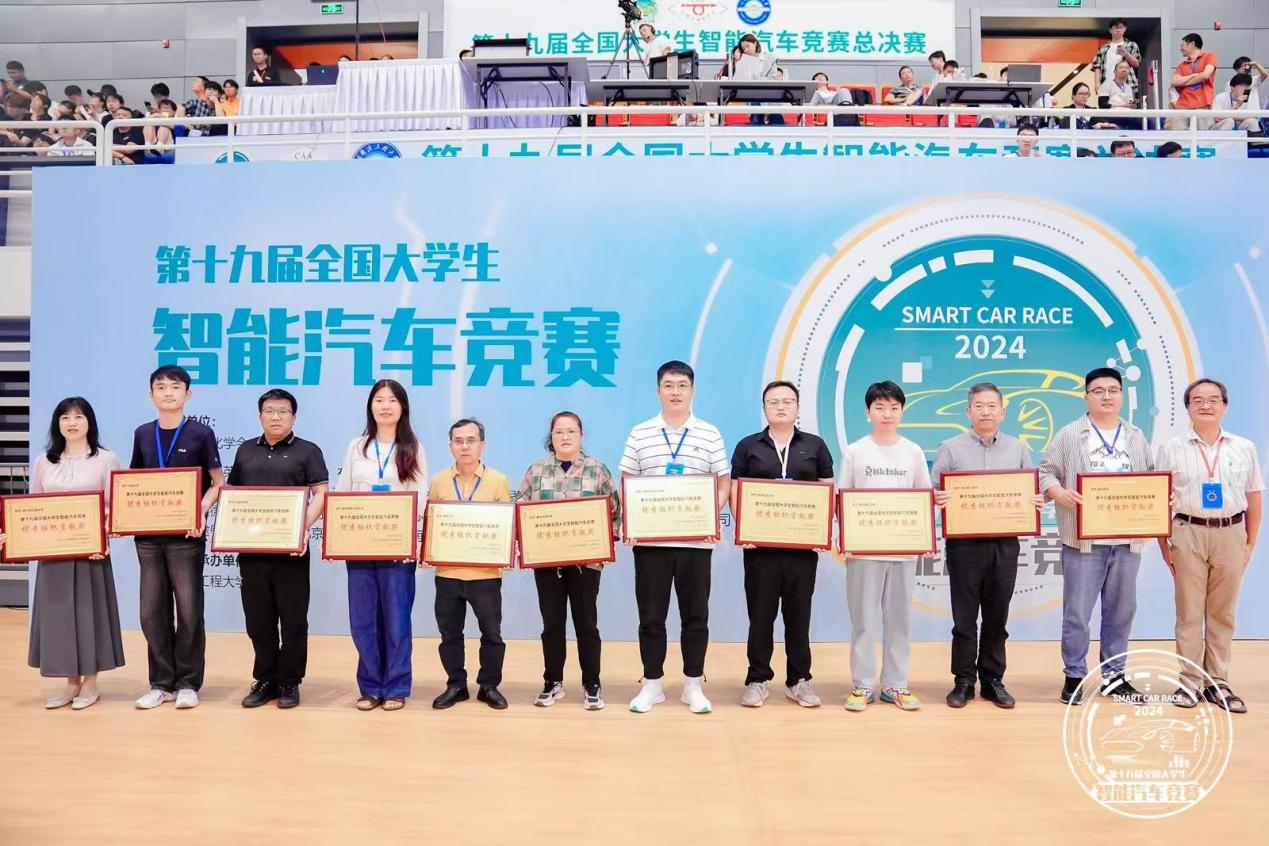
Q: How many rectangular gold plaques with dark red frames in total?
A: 11